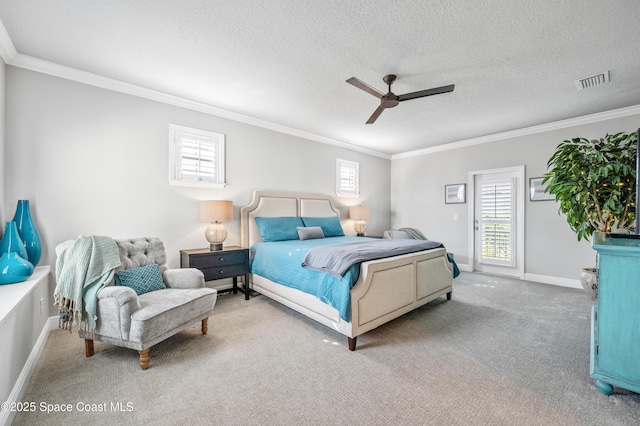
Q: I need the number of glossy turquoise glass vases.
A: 3